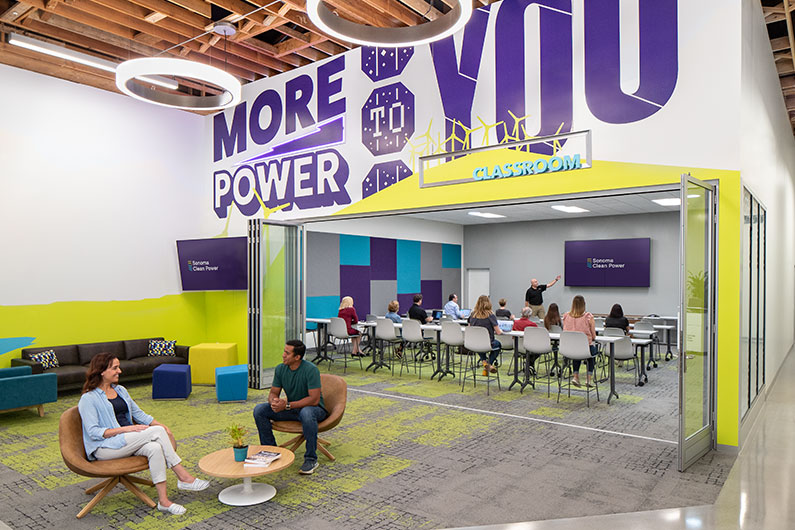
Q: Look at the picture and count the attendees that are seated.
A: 10